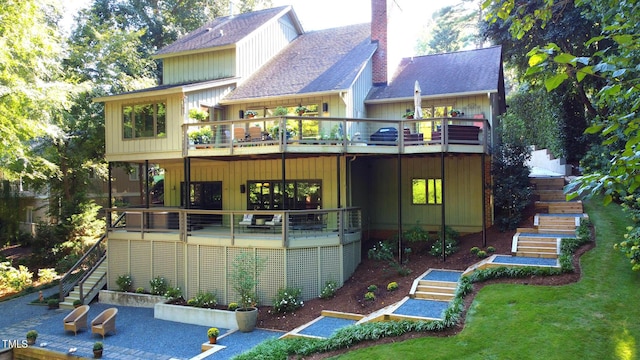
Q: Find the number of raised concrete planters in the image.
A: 2